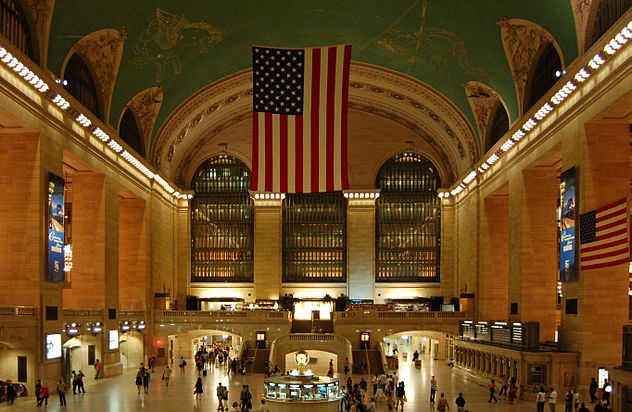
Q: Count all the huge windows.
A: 3